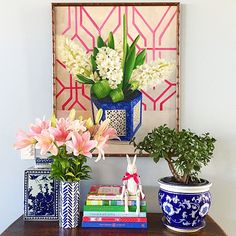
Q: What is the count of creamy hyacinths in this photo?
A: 3